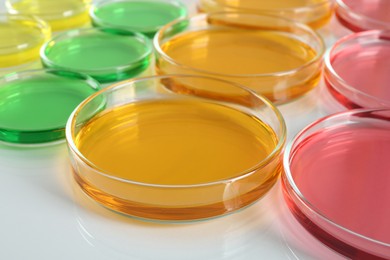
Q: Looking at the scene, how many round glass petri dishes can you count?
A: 11